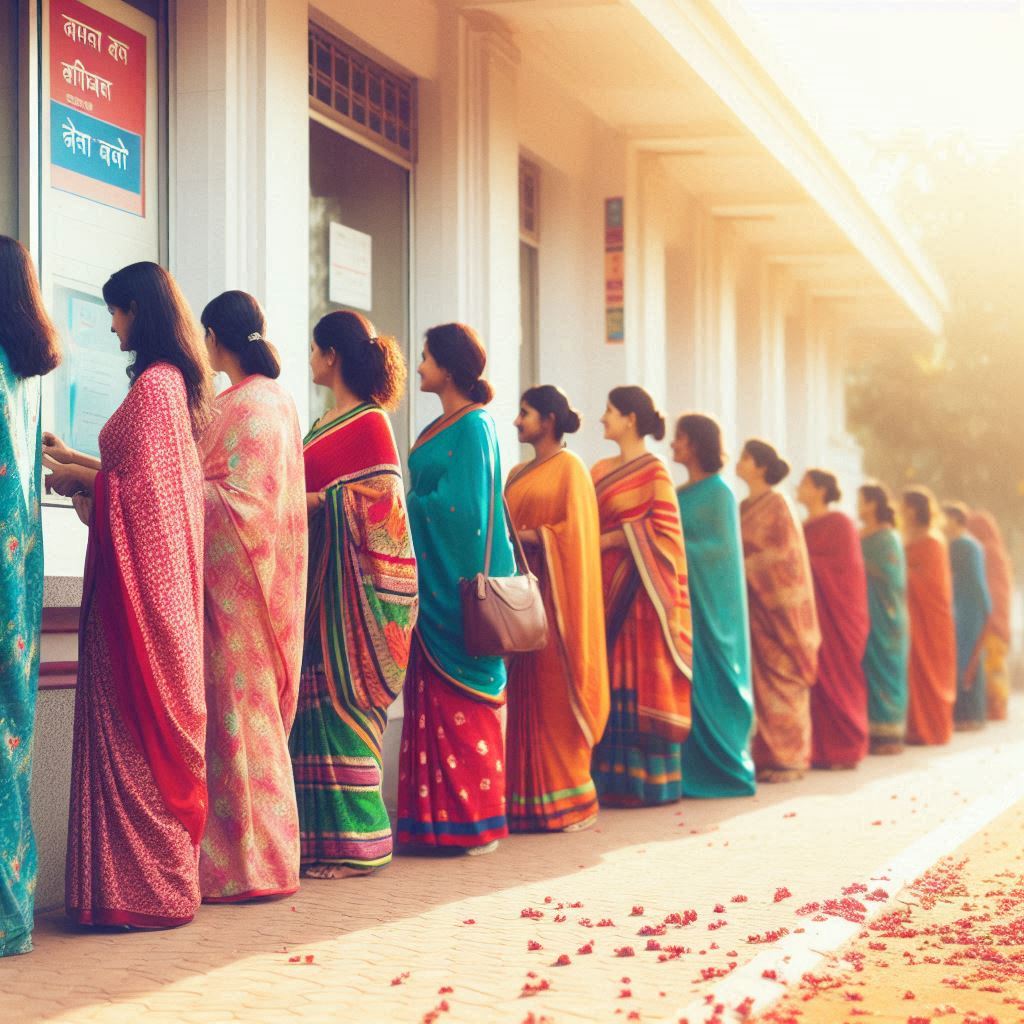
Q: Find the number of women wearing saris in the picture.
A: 14